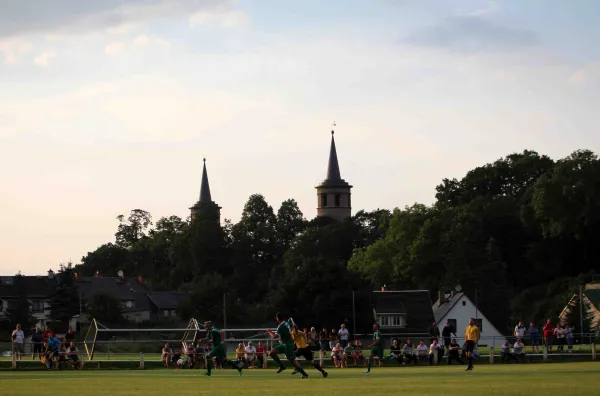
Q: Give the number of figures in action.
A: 5